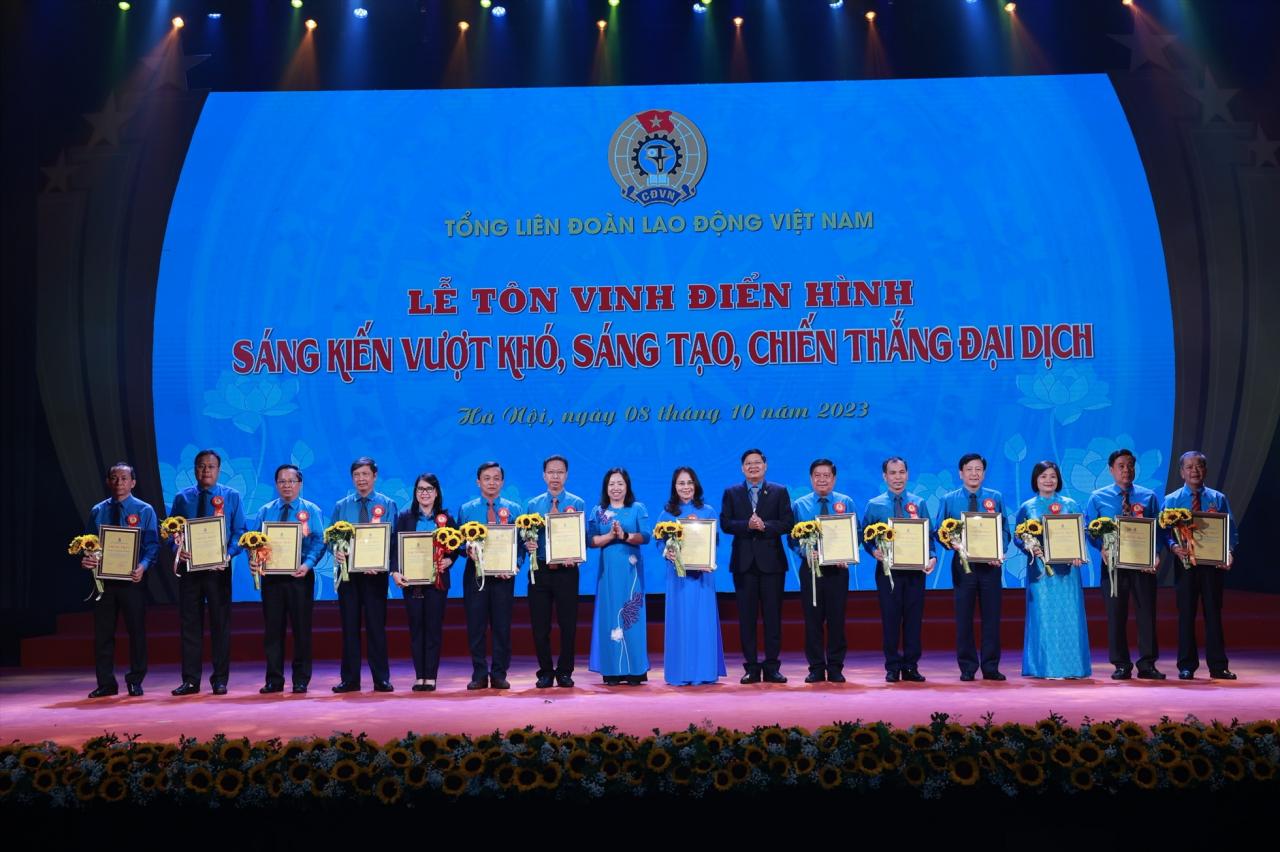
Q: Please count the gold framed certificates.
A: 14